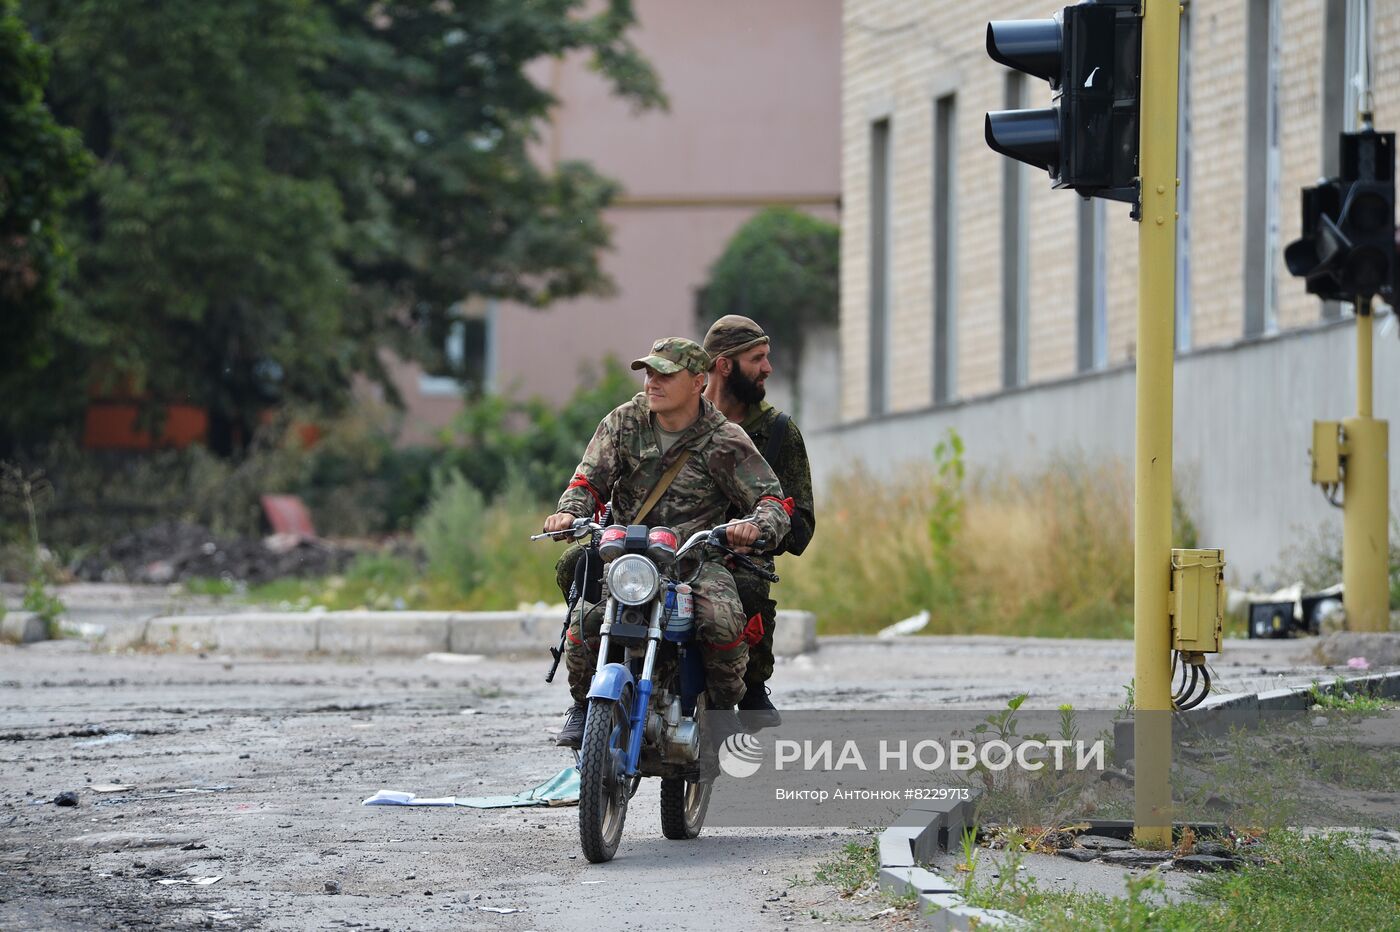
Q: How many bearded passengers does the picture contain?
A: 1